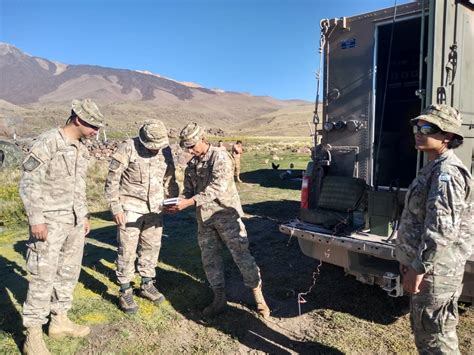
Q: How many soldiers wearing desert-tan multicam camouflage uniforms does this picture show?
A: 4